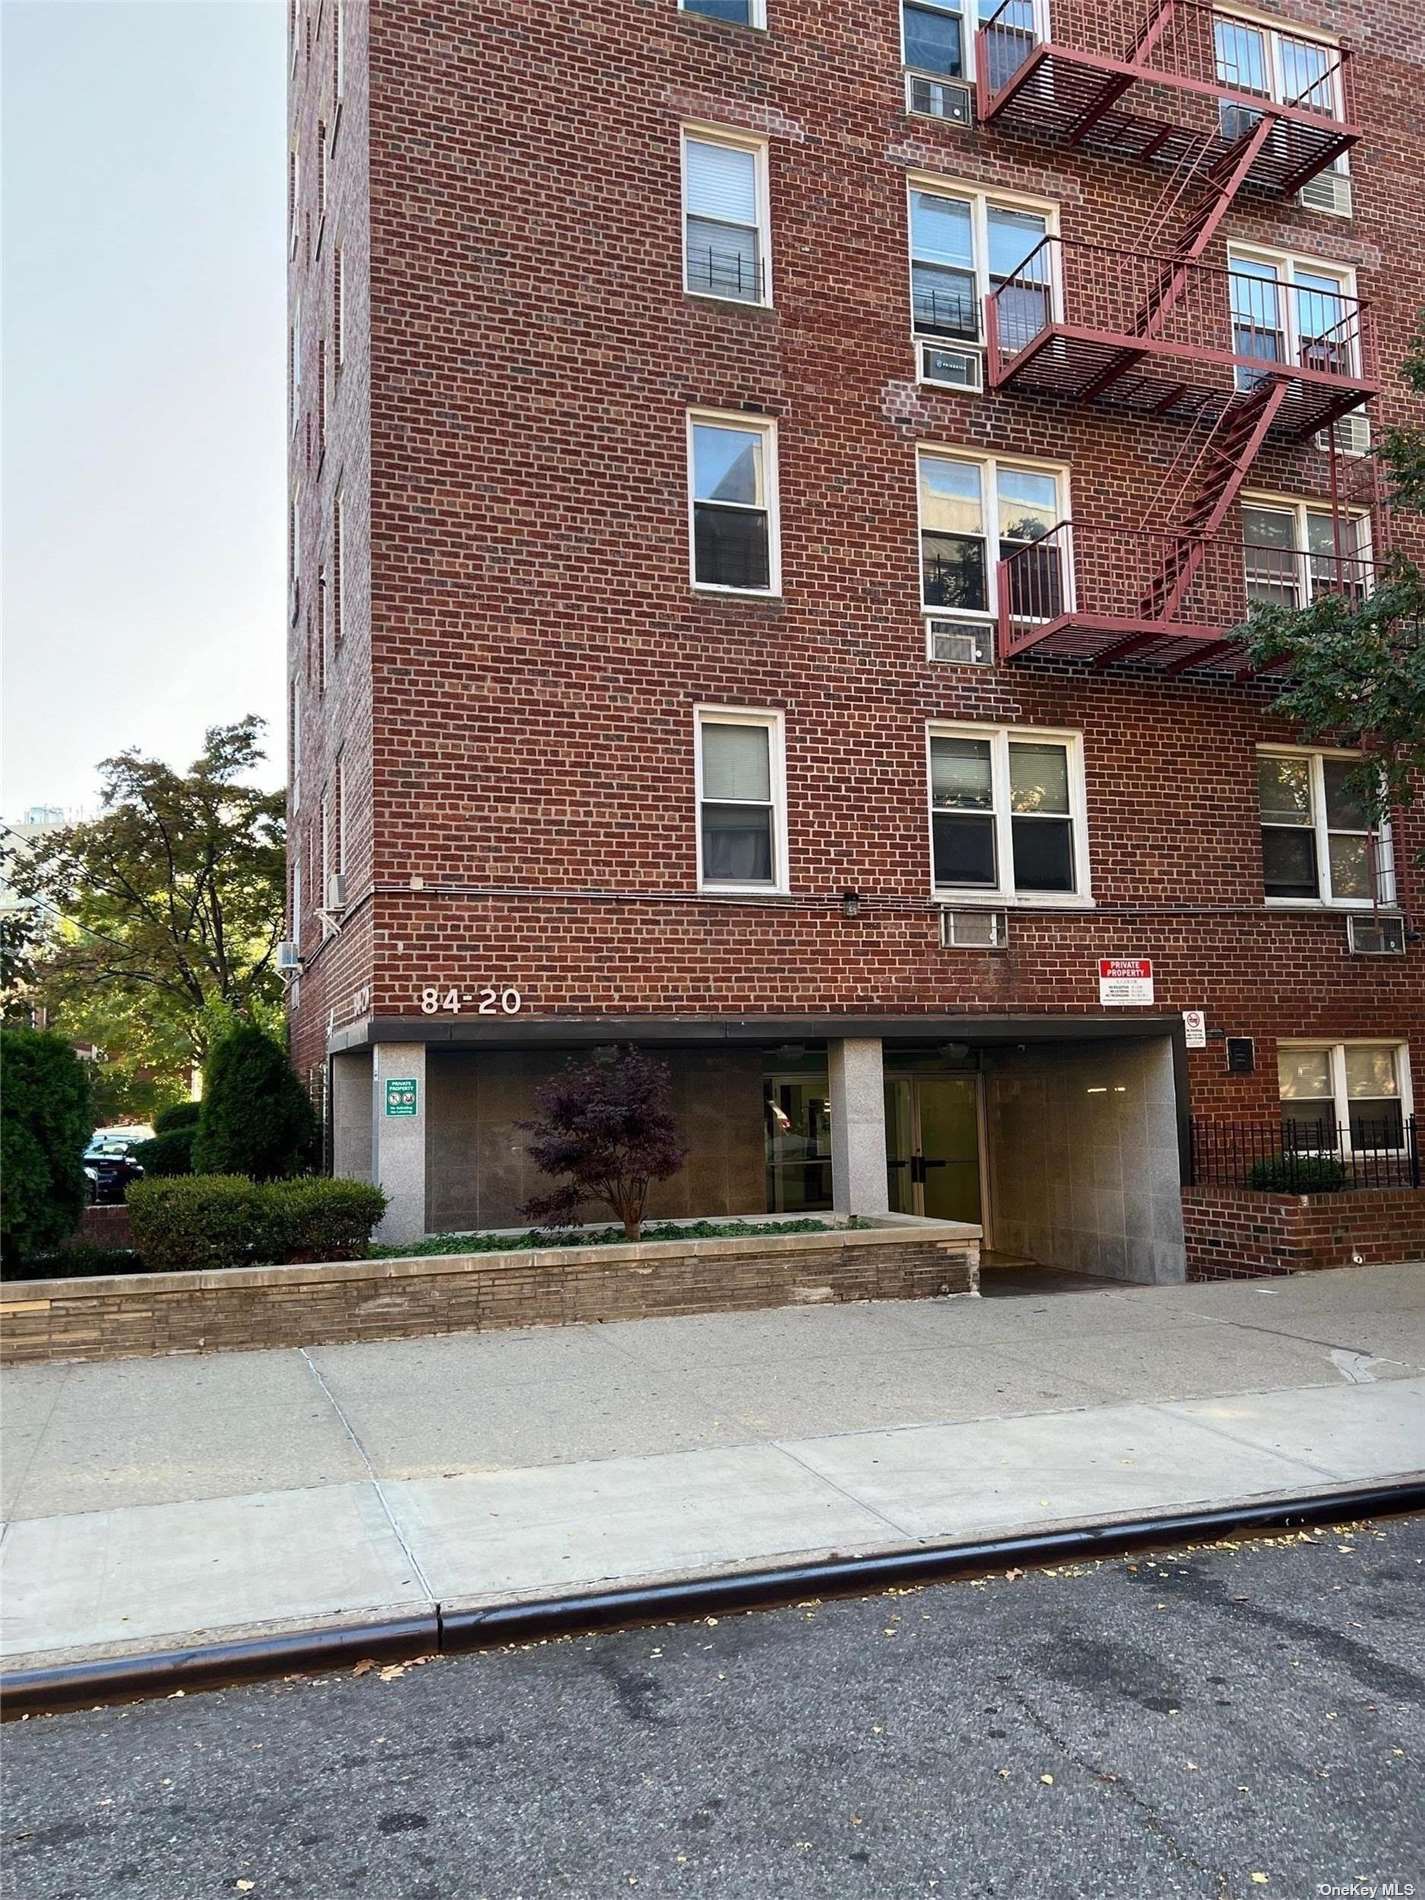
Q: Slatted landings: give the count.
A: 3